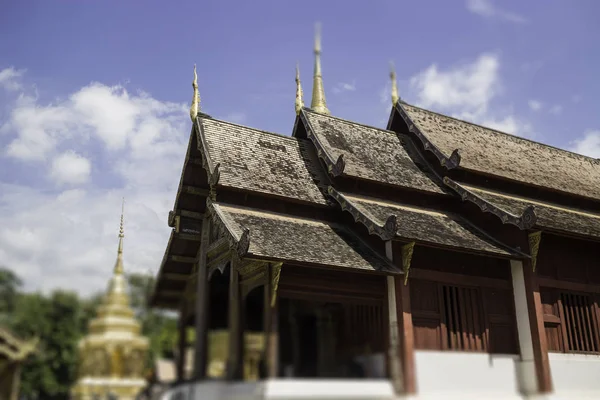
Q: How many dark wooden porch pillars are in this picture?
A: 4